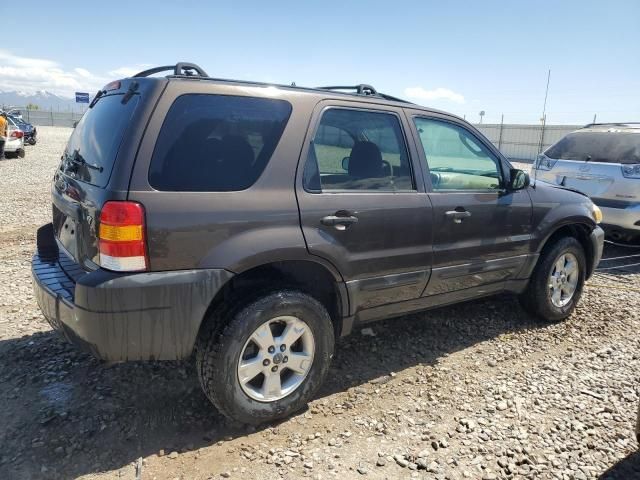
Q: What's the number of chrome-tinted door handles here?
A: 2